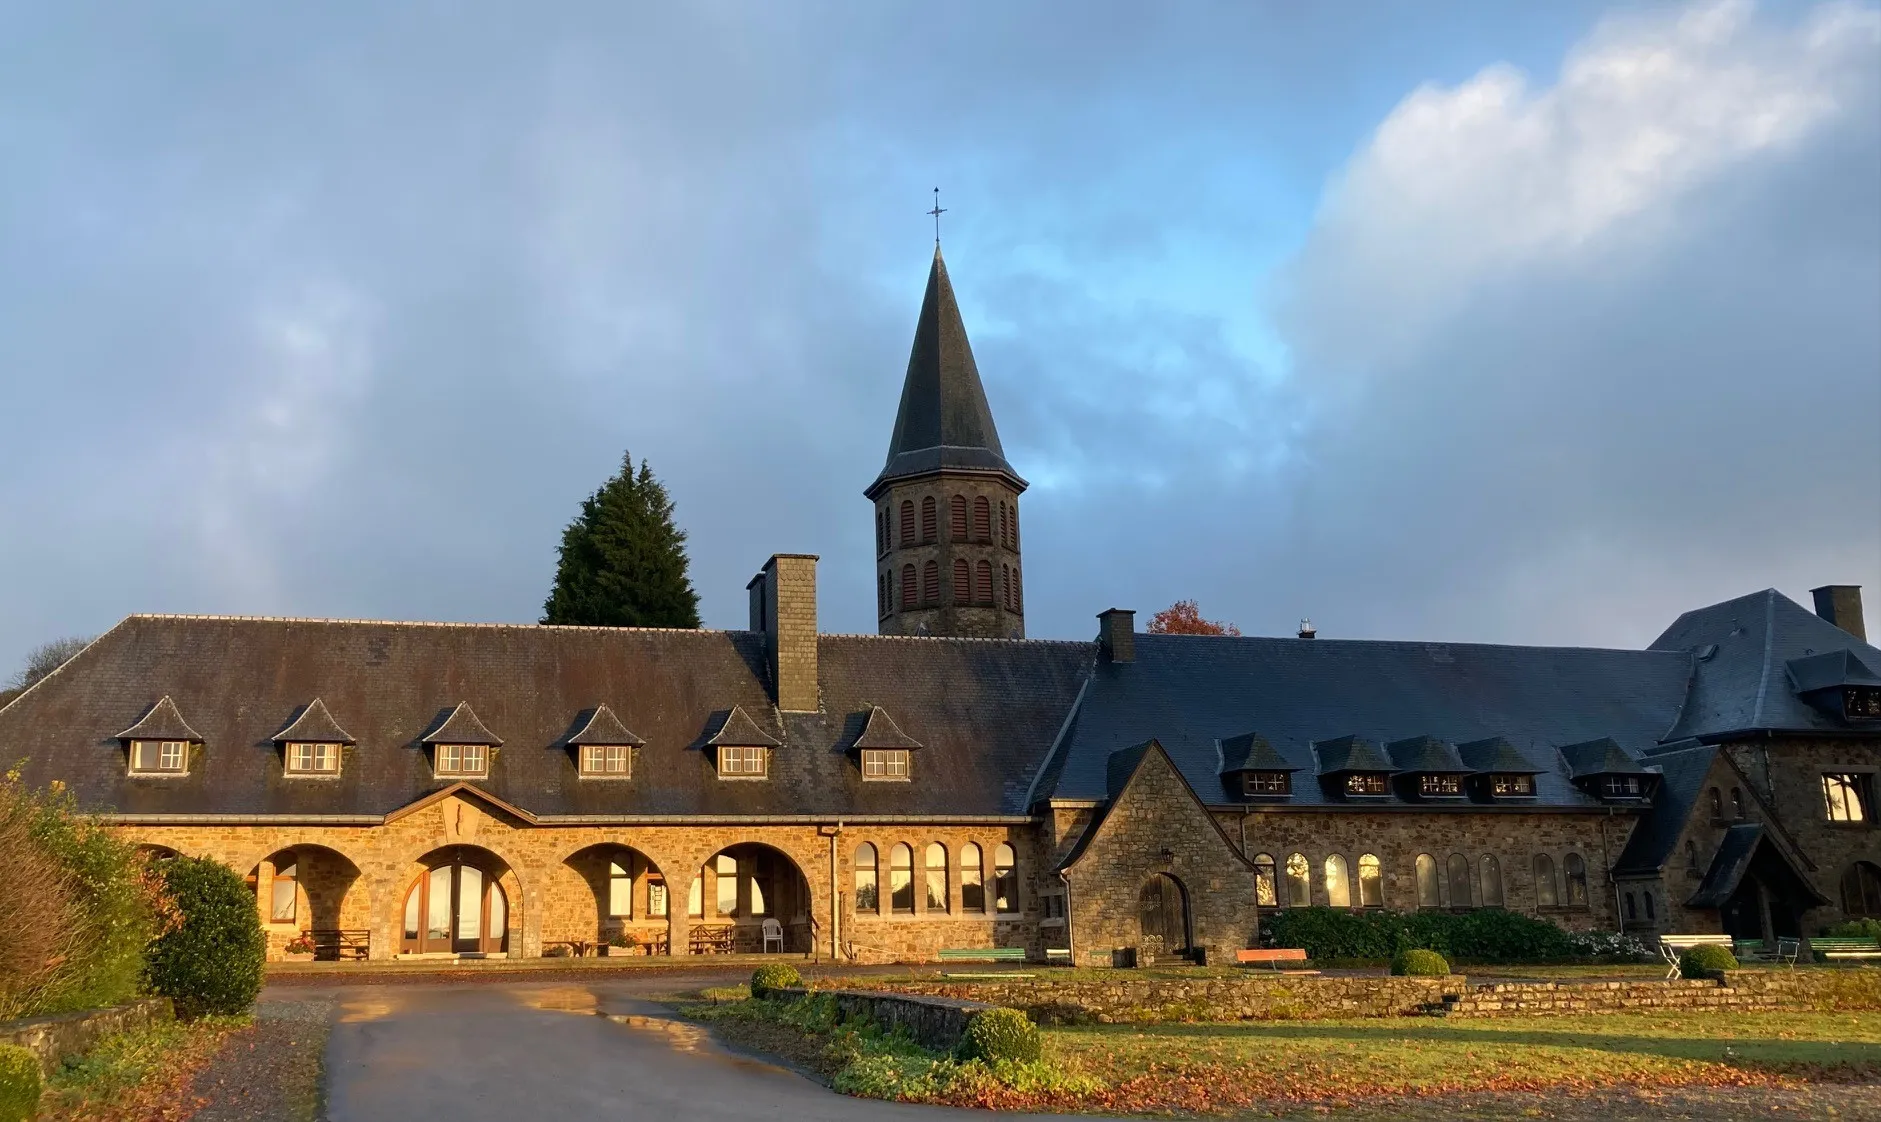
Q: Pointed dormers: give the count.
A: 12